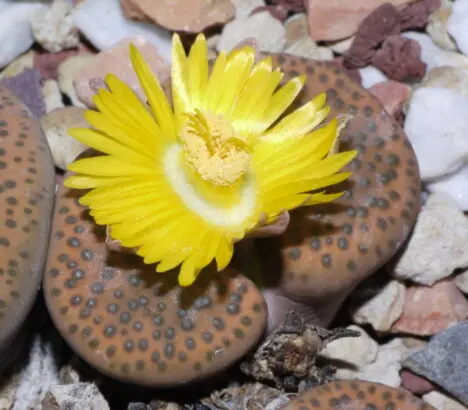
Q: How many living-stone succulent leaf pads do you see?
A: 4